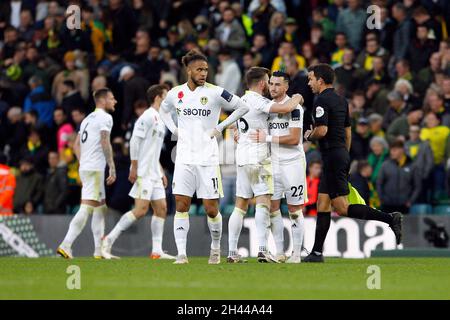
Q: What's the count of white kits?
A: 5